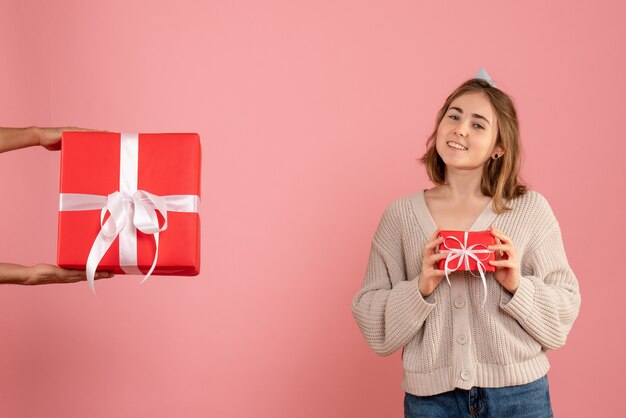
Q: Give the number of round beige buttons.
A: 3